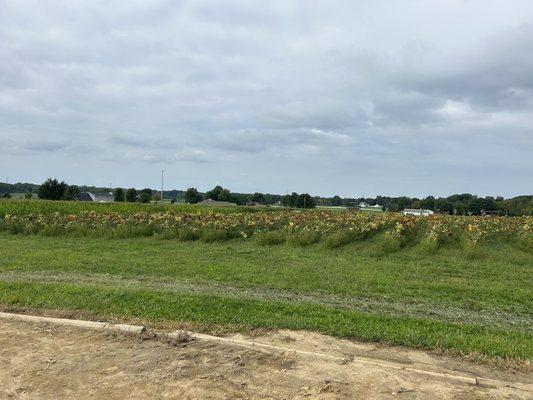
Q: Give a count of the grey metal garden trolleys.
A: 0